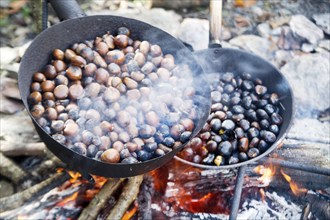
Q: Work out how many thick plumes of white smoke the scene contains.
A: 1